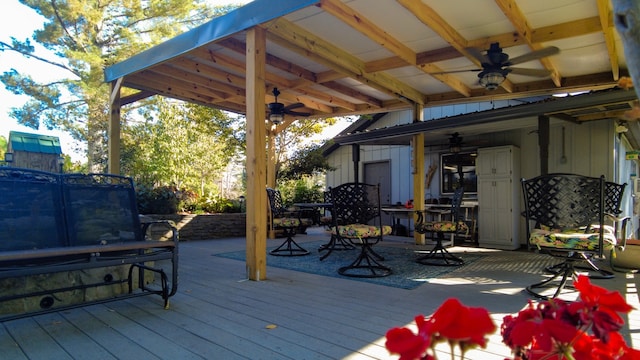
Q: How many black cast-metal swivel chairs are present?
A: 6